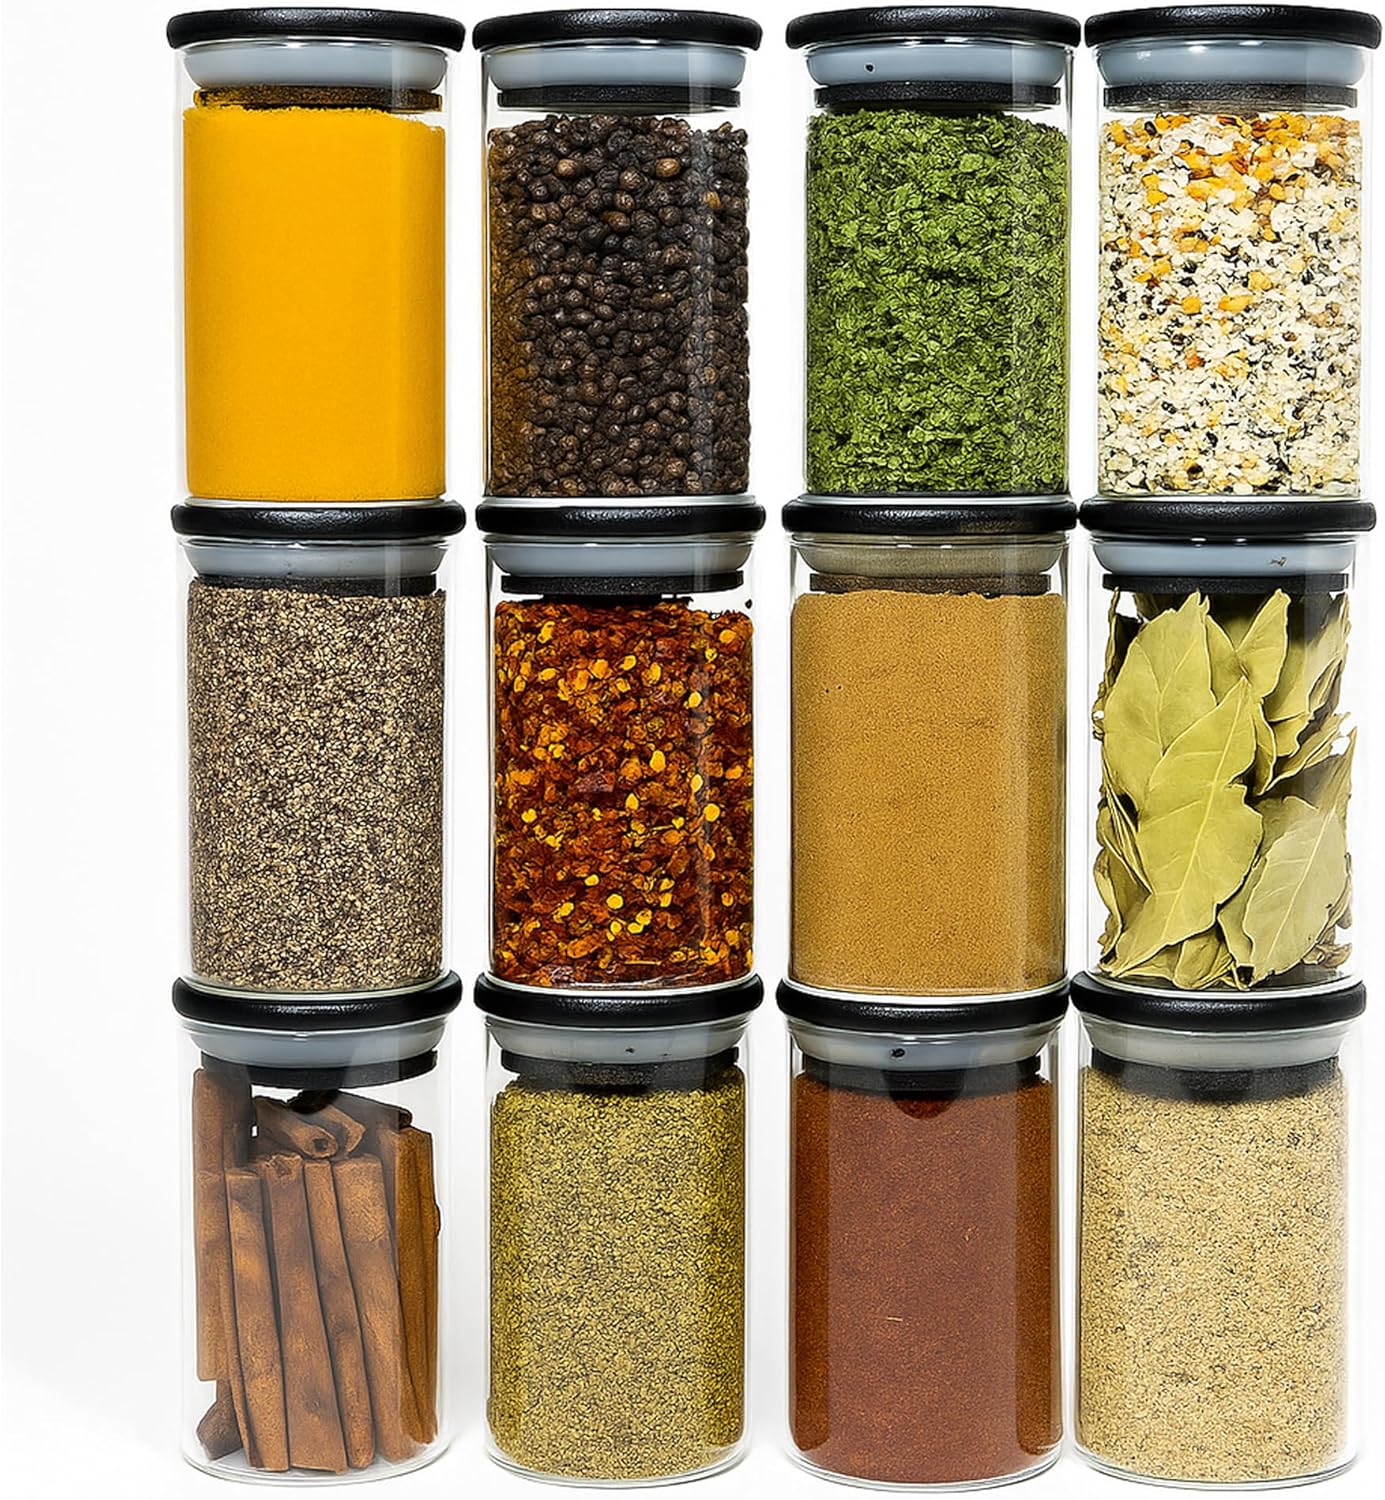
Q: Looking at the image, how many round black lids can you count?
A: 12